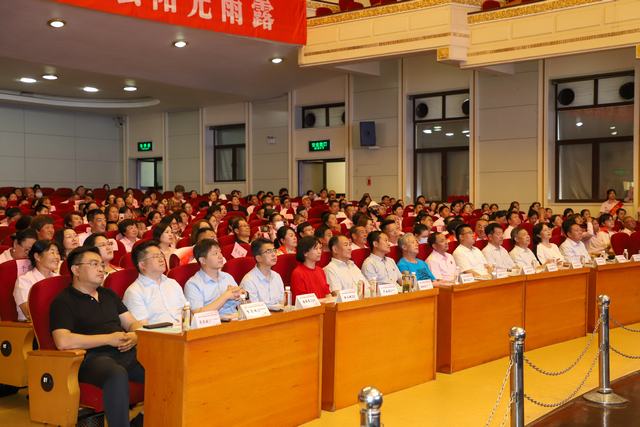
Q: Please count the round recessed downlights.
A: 7